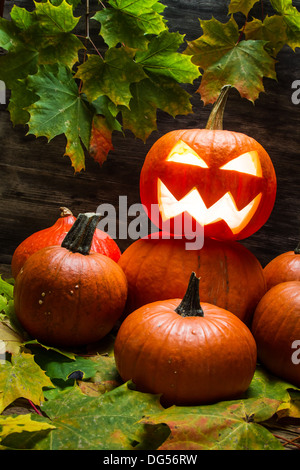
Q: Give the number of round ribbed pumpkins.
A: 7